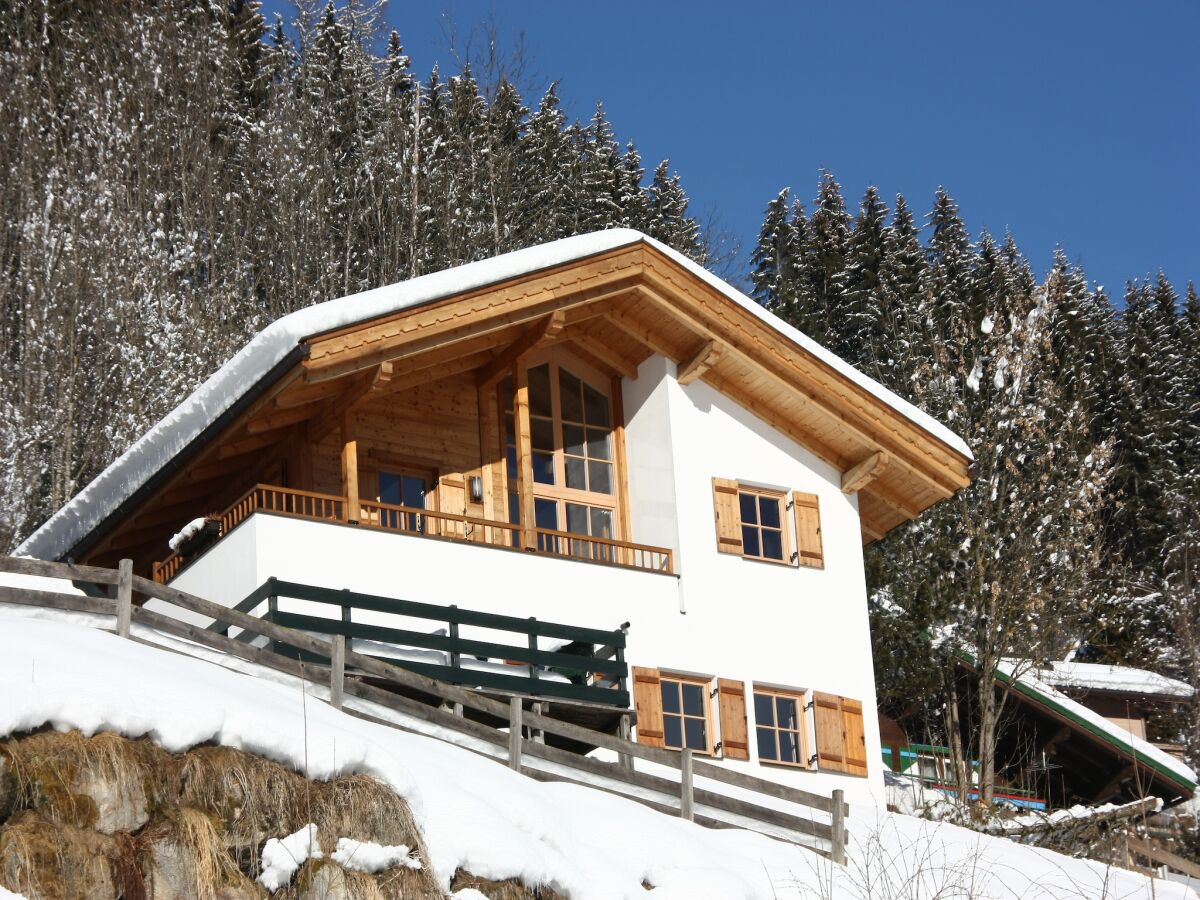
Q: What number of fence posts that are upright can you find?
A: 5